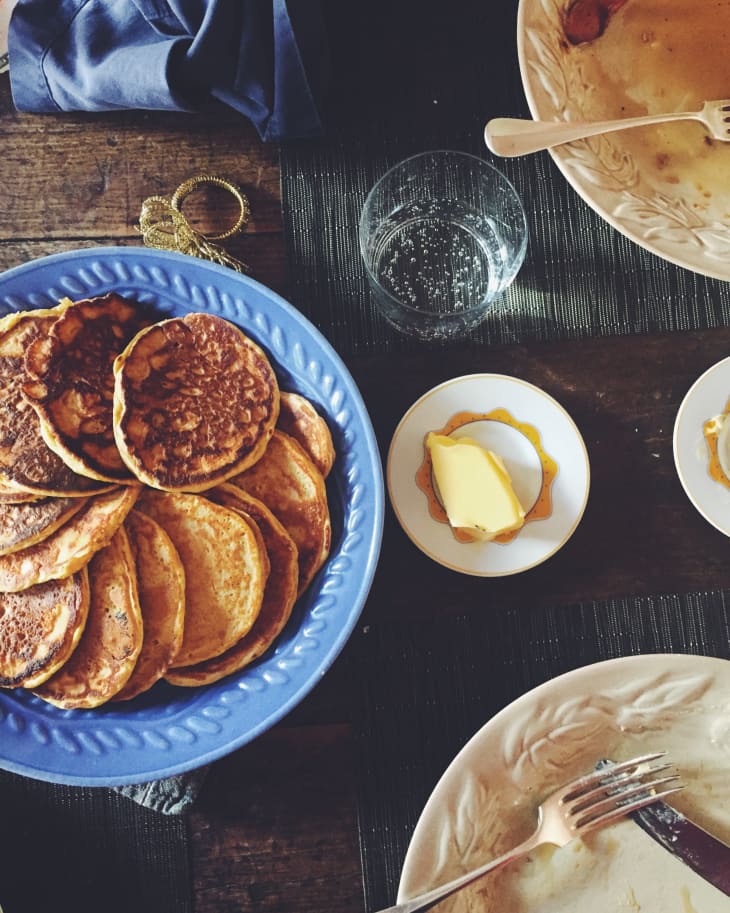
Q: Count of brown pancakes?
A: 13